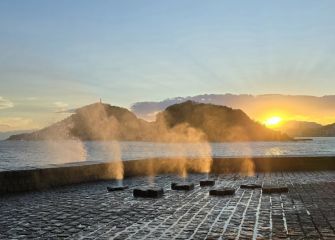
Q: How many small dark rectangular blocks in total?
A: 7